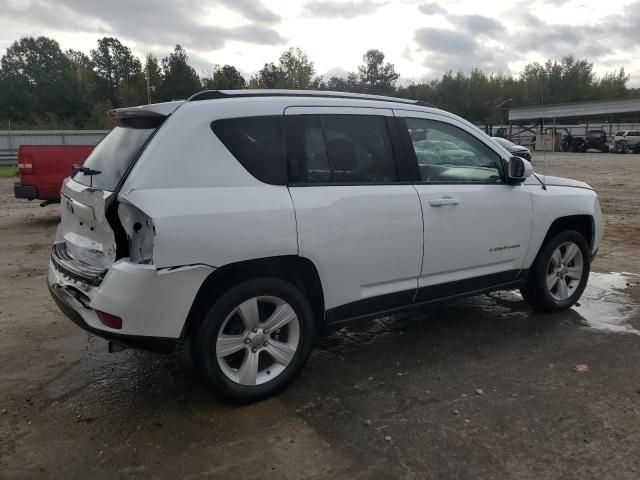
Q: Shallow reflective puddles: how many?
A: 1